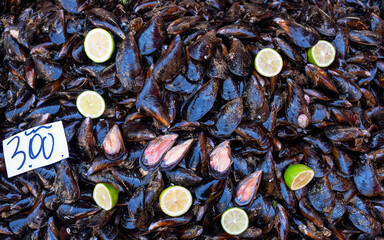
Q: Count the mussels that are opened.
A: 5